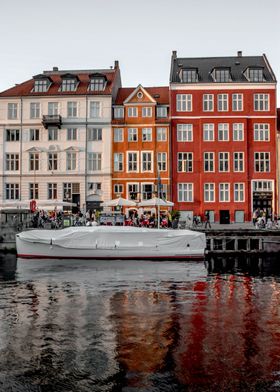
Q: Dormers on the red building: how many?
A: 3